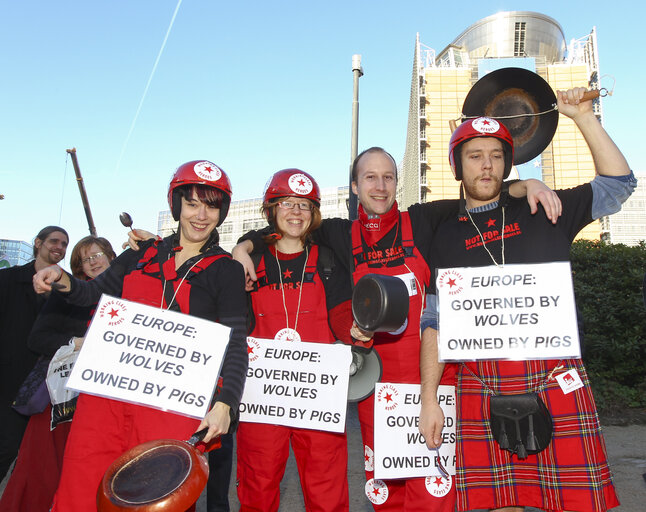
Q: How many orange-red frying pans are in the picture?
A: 1